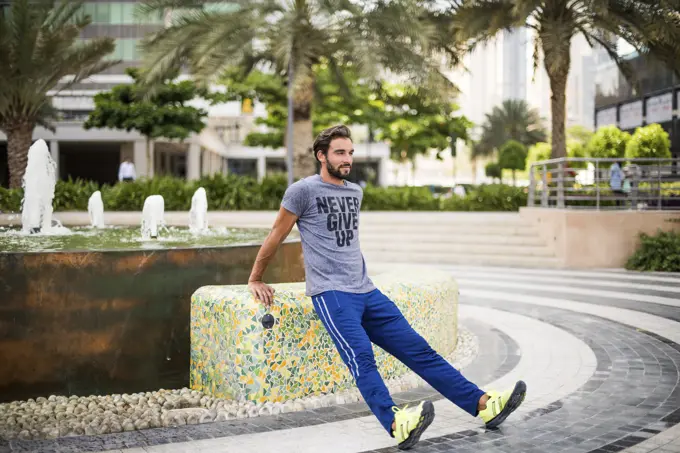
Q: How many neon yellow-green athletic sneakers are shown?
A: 2